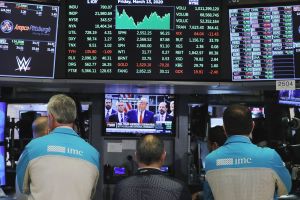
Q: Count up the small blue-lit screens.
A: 2